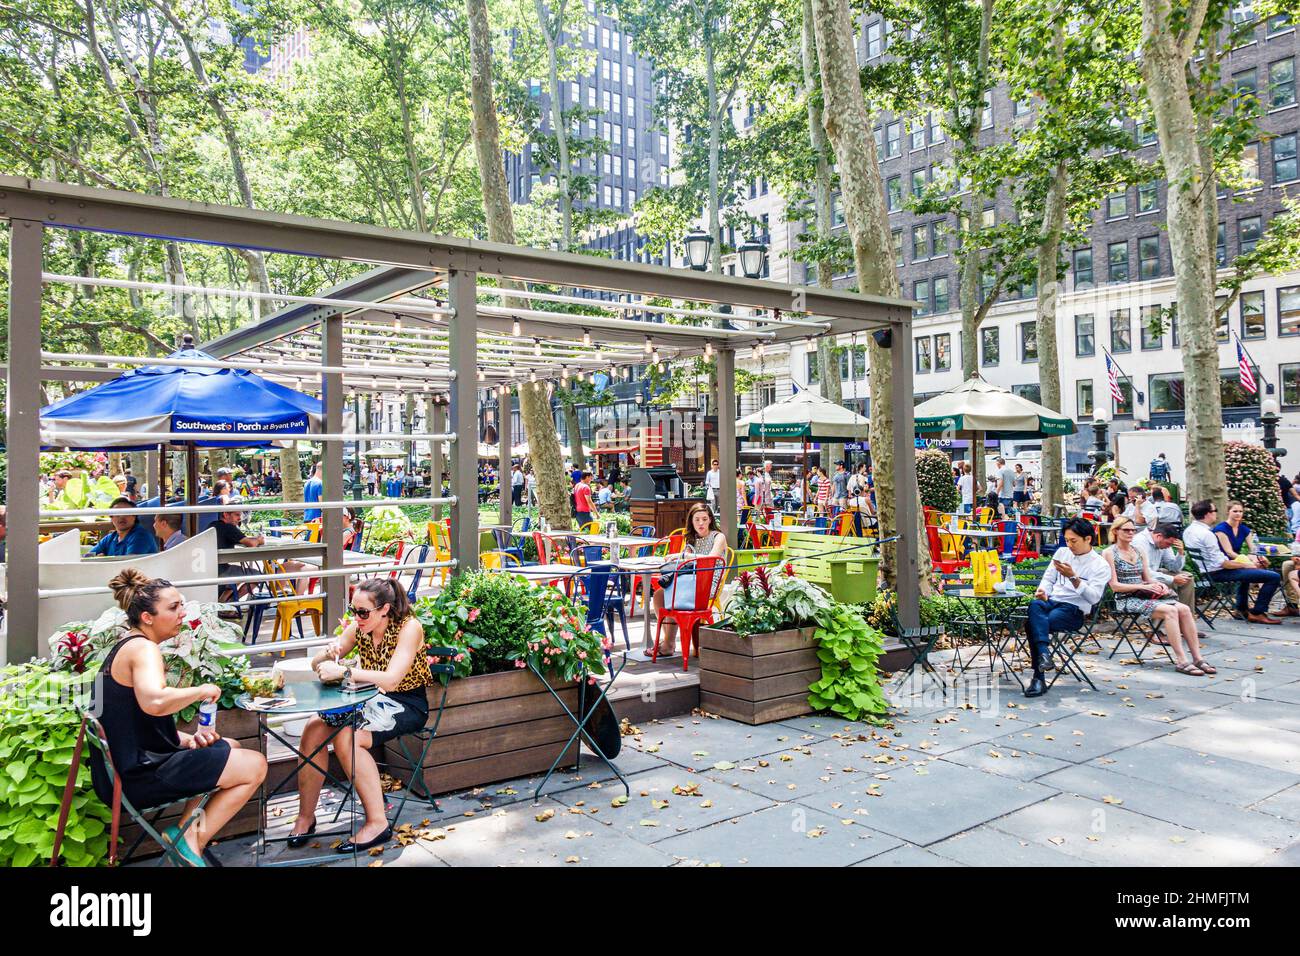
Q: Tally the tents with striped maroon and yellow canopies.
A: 0